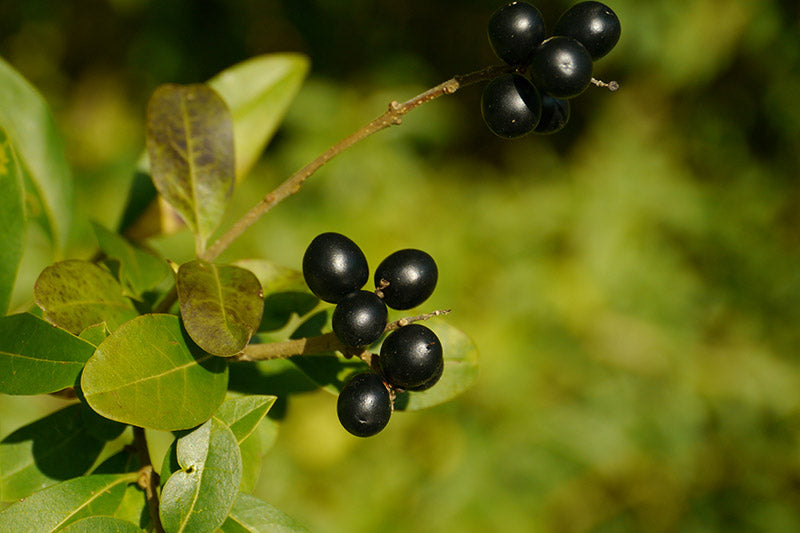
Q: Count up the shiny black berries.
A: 11